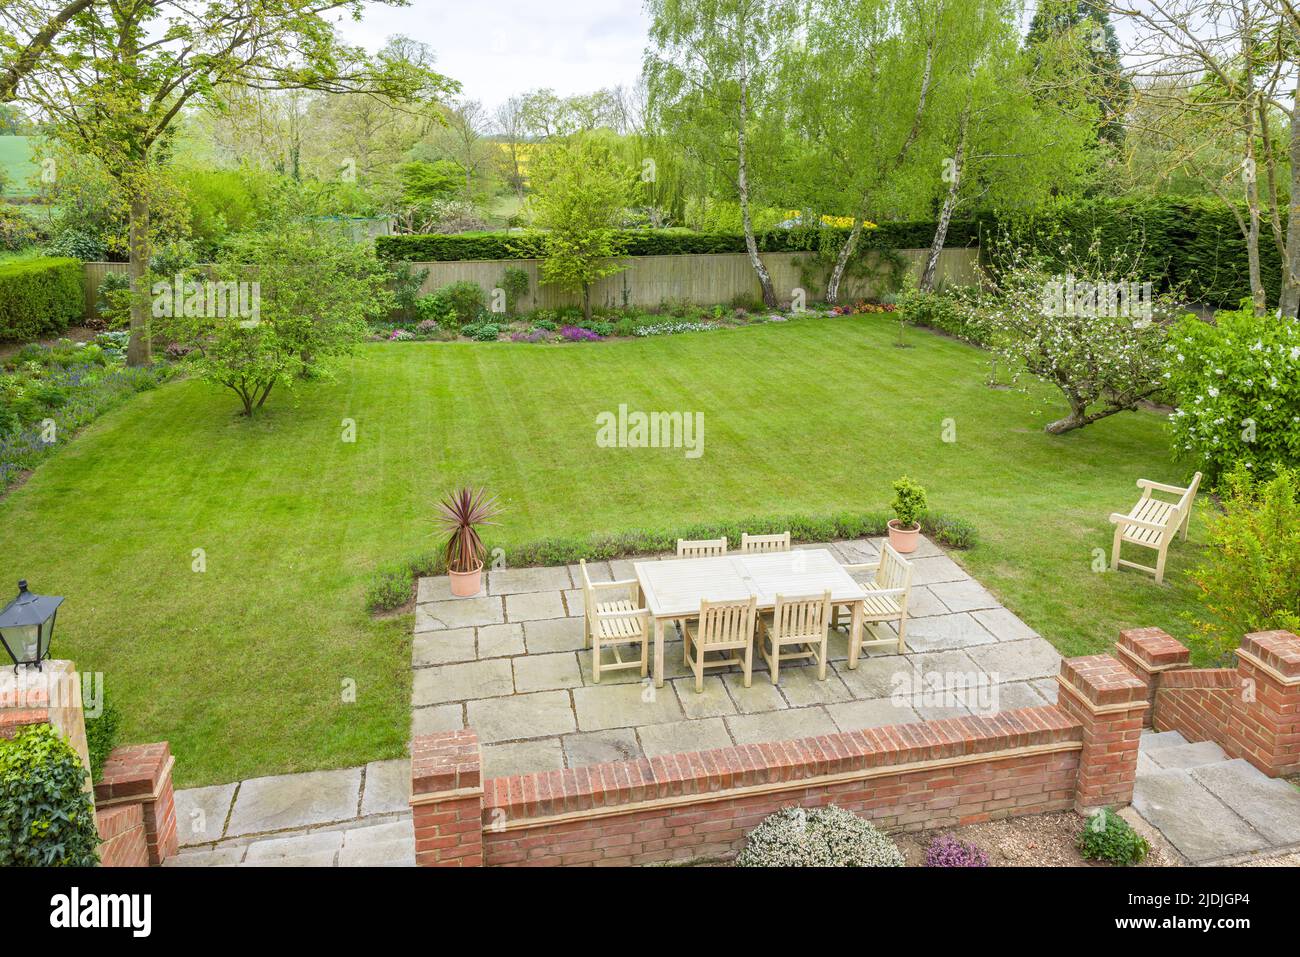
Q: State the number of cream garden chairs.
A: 7